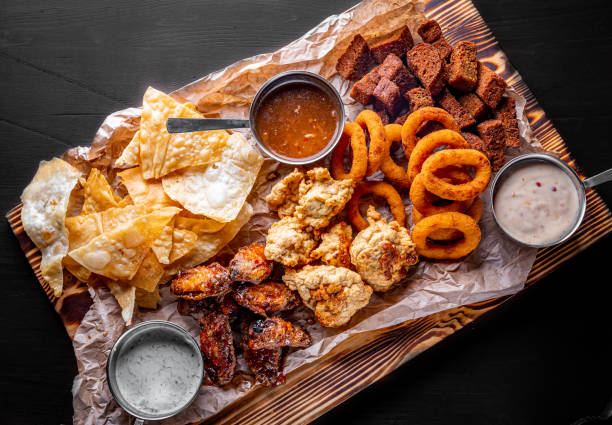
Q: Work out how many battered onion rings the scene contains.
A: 10